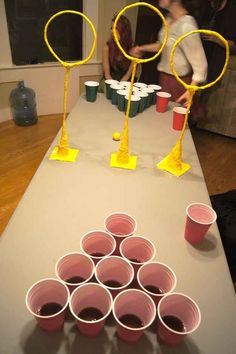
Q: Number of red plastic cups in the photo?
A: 13